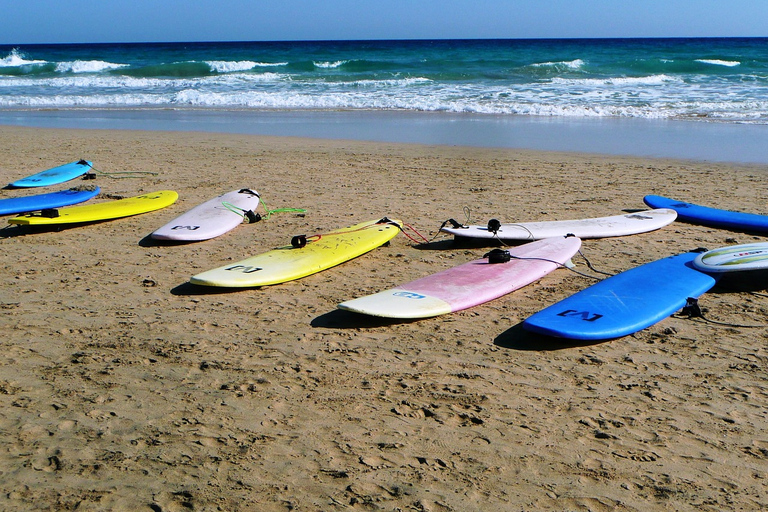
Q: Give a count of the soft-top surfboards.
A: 10